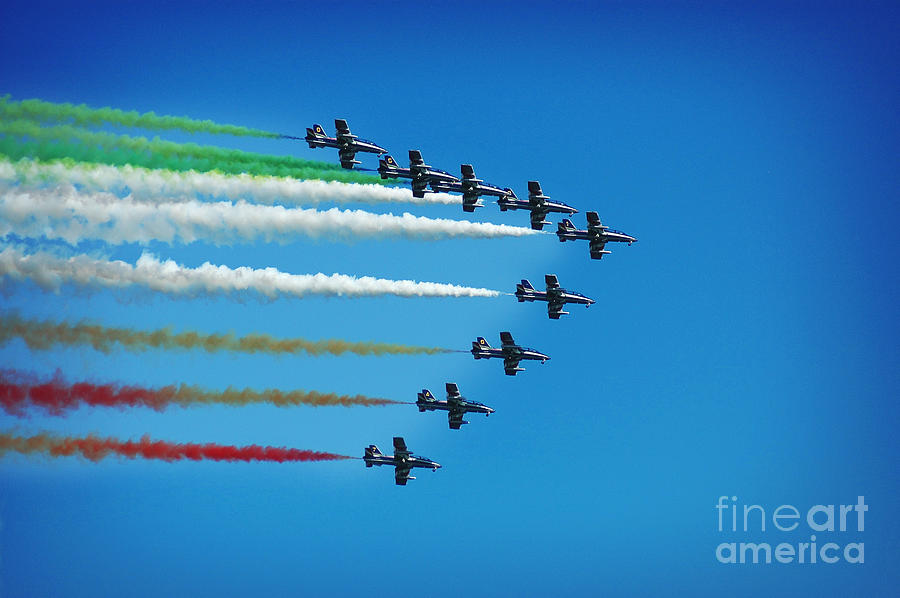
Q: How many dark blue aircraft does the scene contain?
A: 9